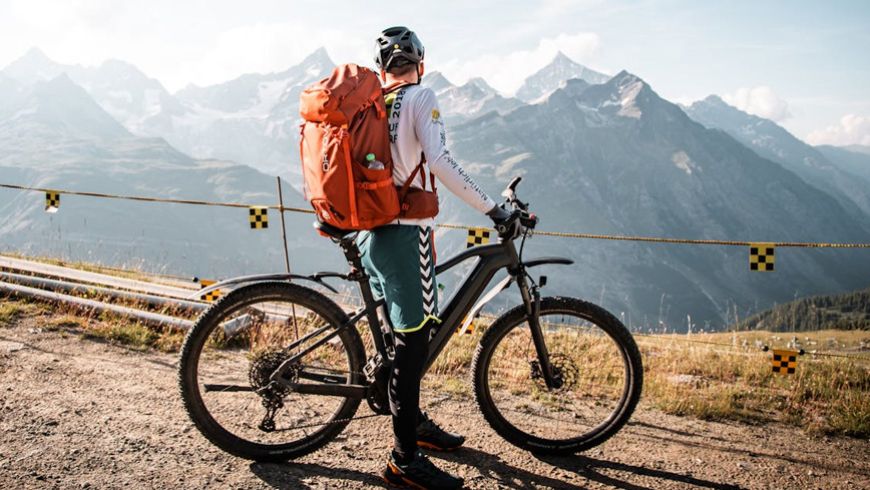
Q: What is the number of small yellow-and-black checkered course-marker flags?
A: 7